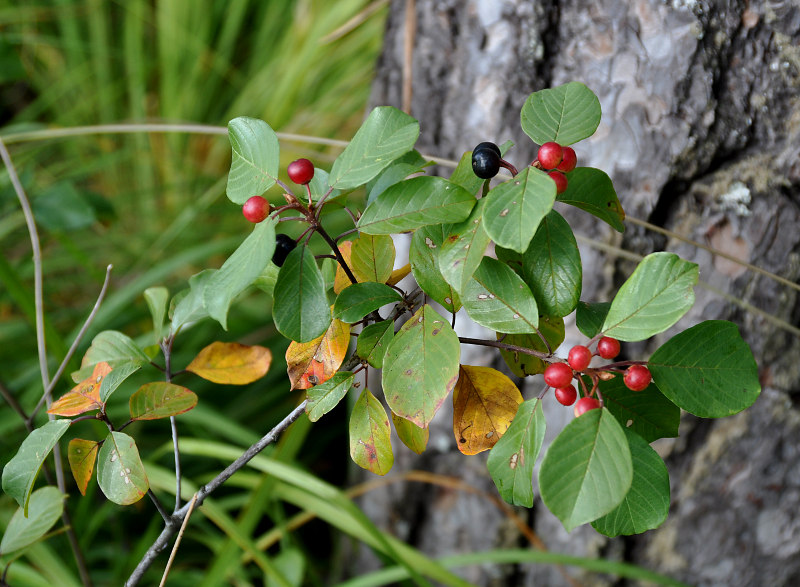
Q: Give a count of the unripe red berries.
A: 11